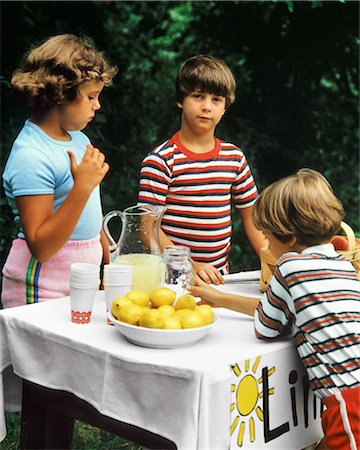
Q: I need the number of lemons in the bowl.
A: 12